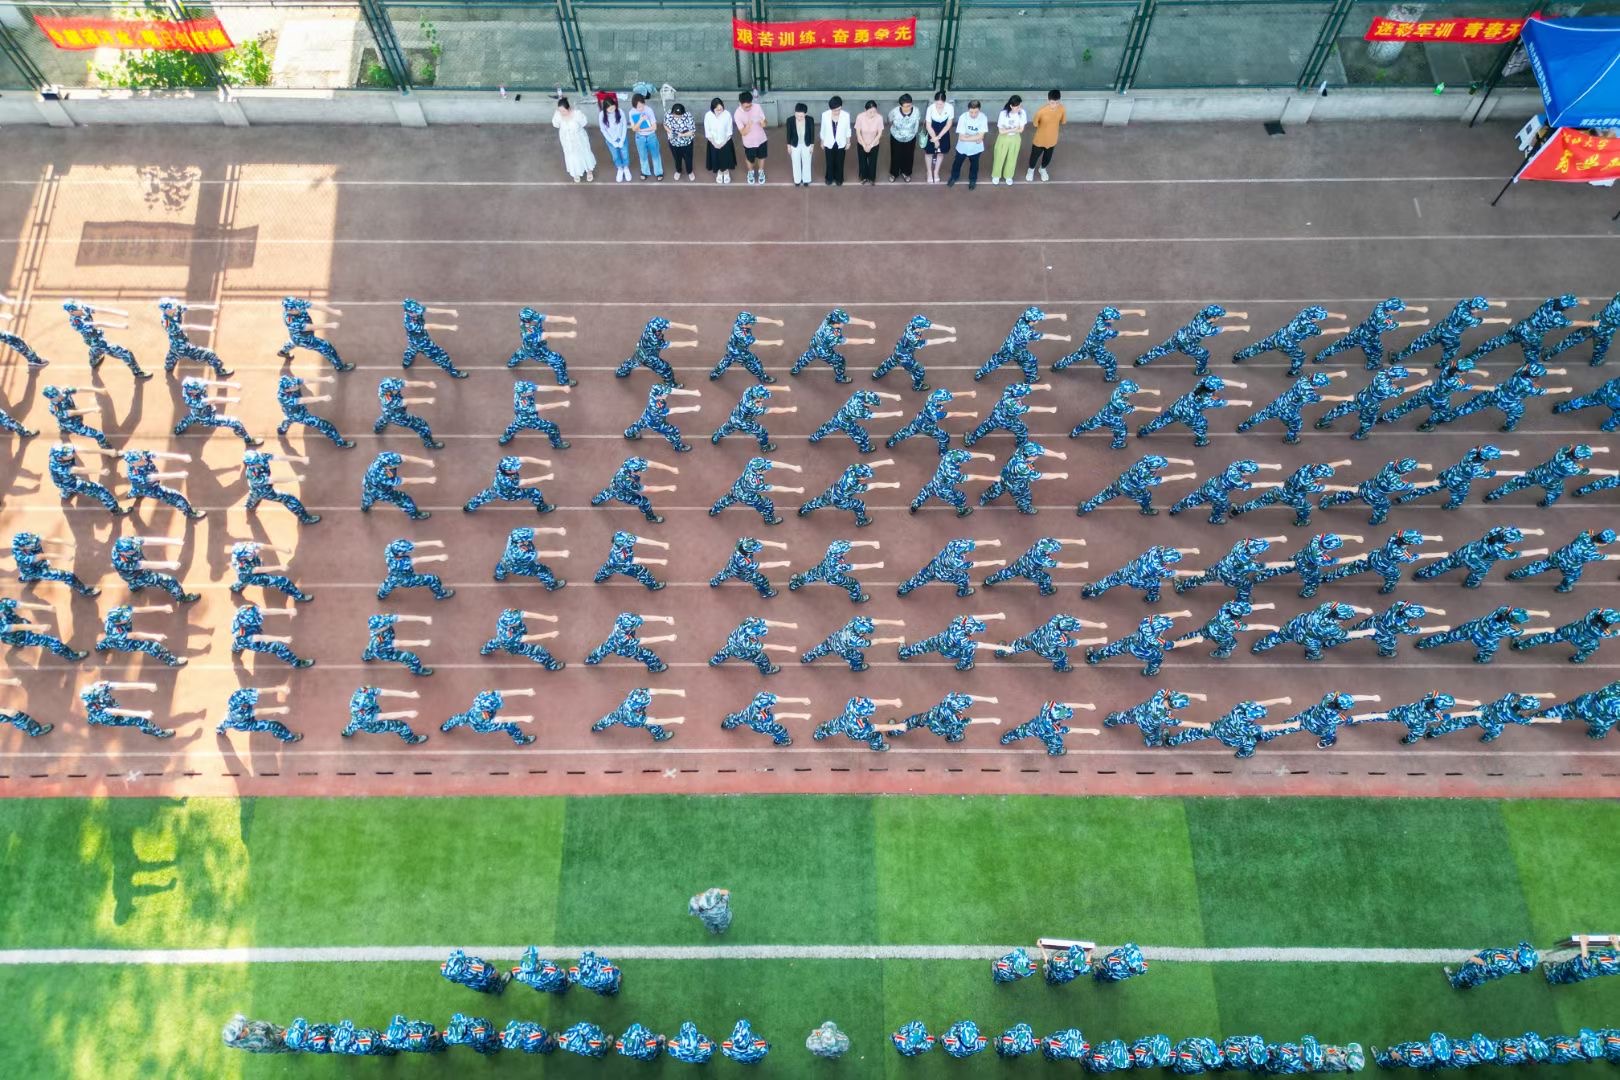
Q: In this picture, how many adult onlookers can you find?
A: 14